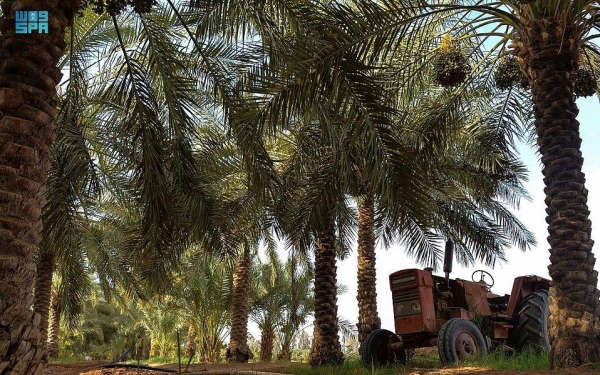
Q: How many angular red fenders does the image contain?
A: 1